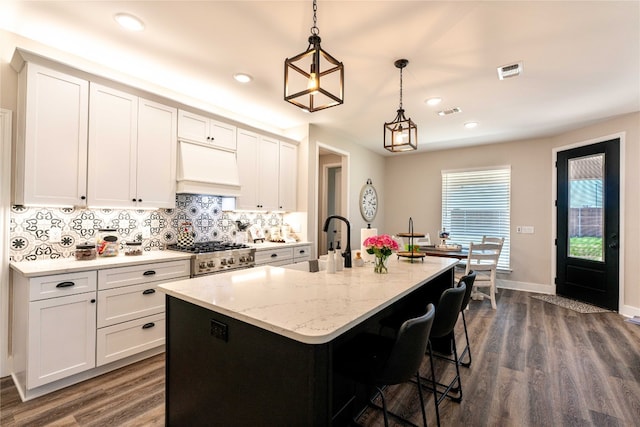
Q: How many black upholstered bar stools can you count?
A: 3